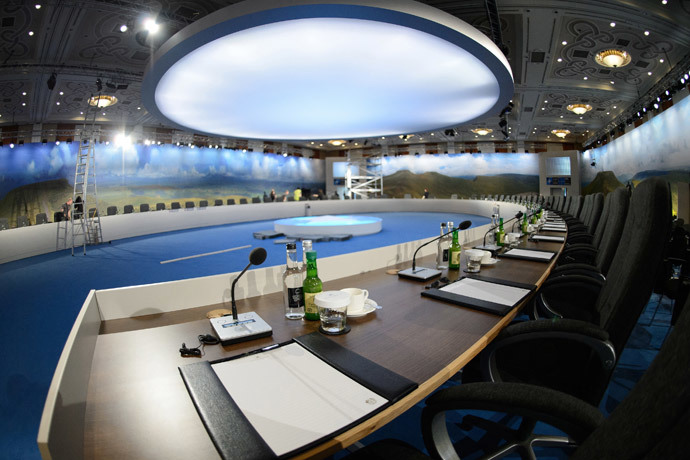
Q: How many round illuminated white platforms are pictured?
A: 2